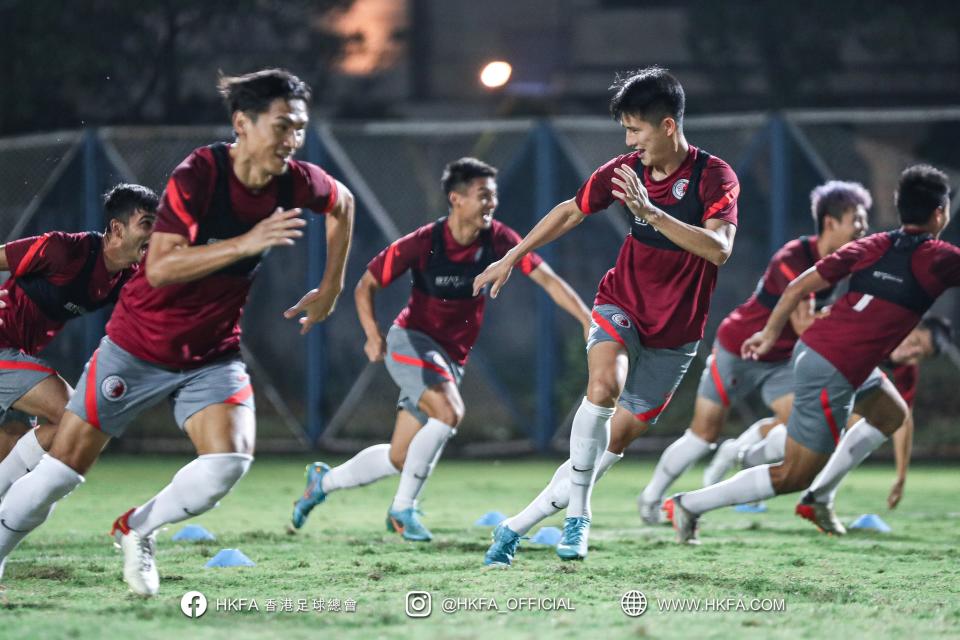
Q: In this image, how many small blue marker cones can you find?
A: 6